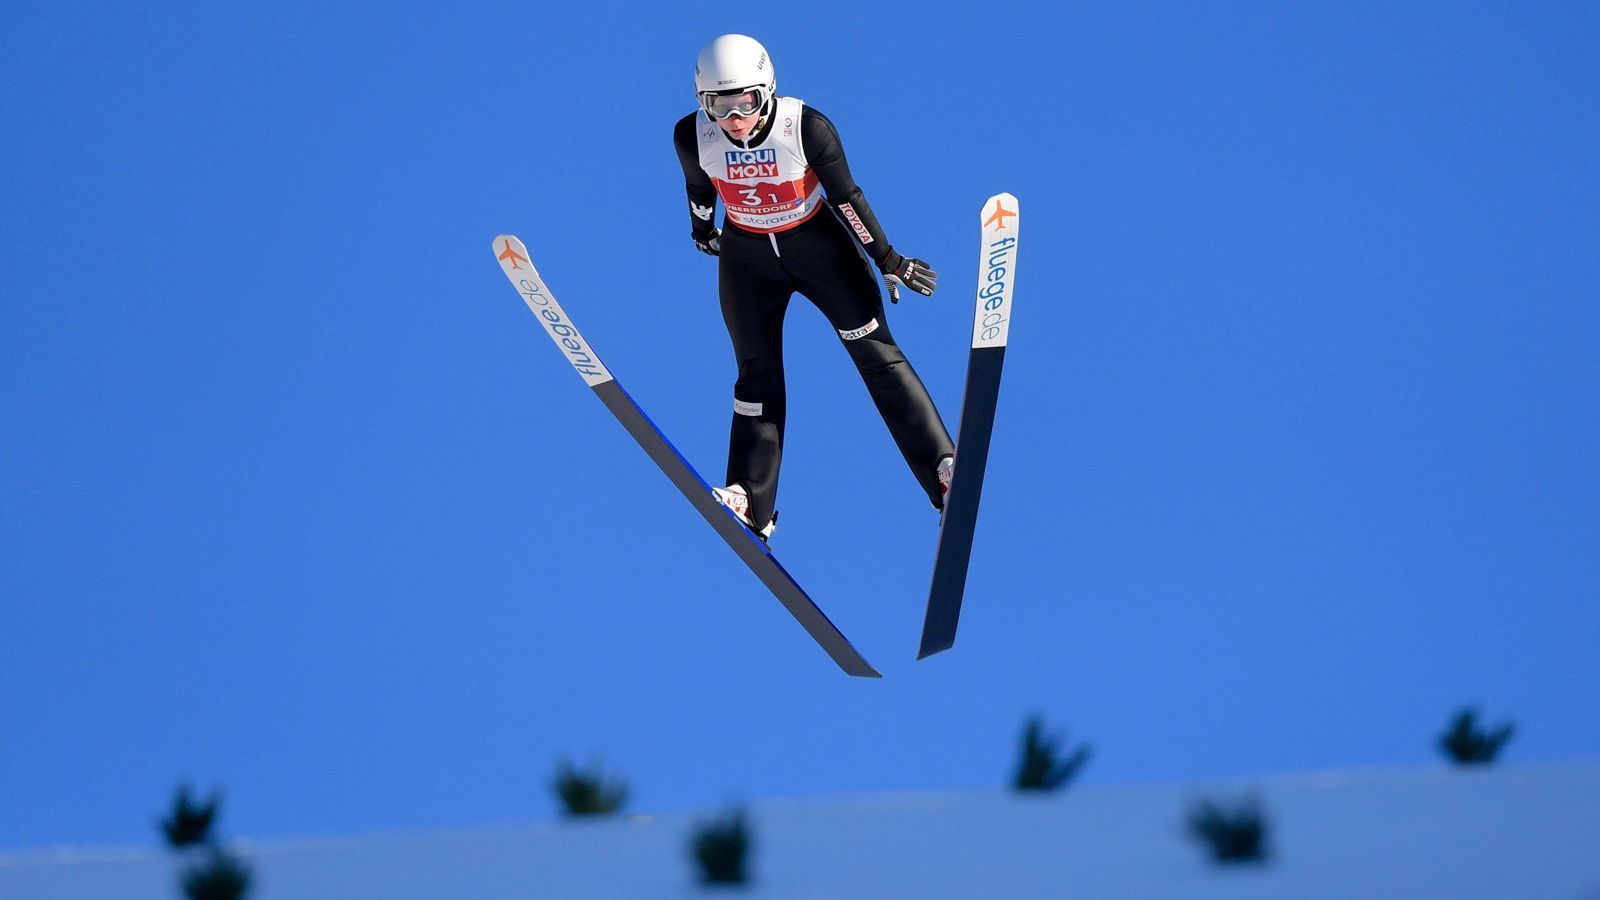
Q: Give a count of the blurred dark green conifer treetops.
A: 7